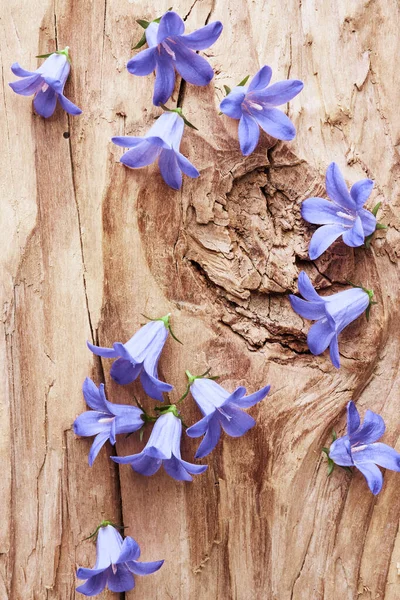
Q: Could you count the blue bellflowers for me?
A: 12